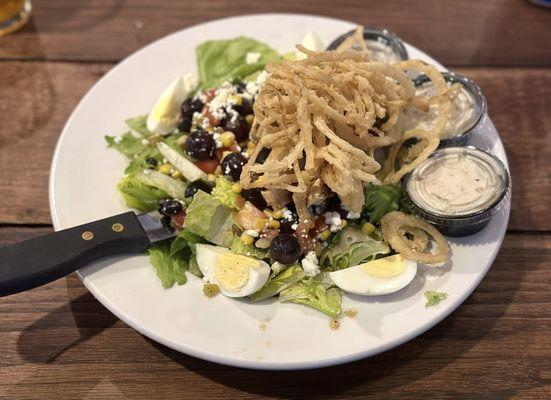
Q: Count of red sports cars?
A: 0